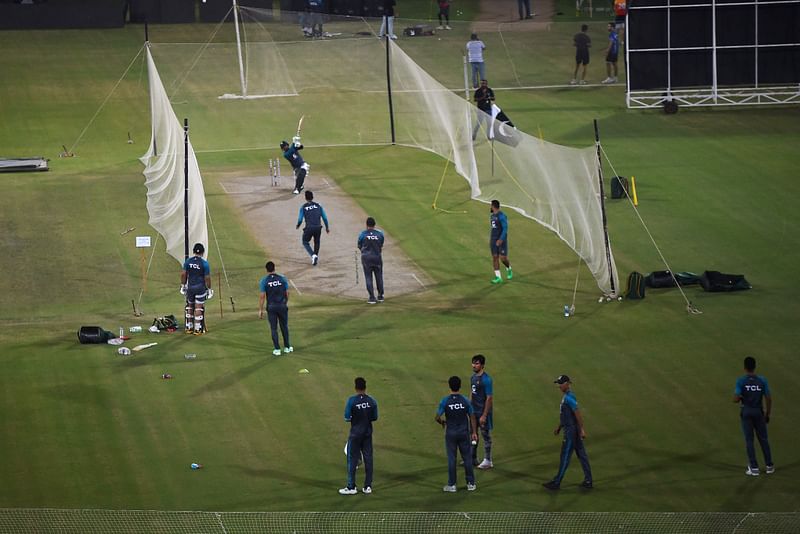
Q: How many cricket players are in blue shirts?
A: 11